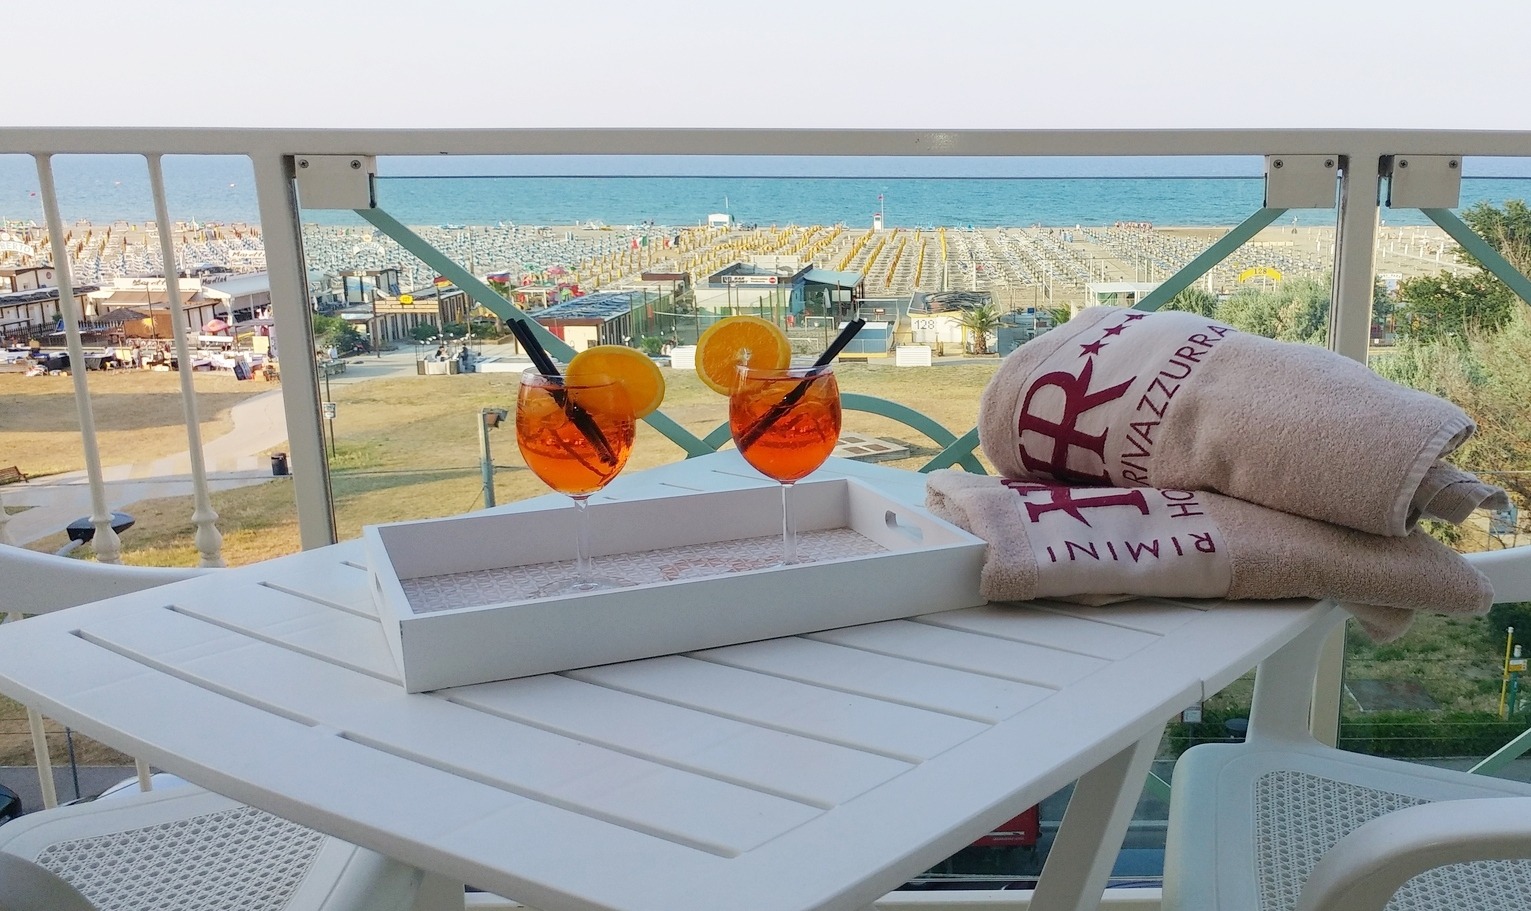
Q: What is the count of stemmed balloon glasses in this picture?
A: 2